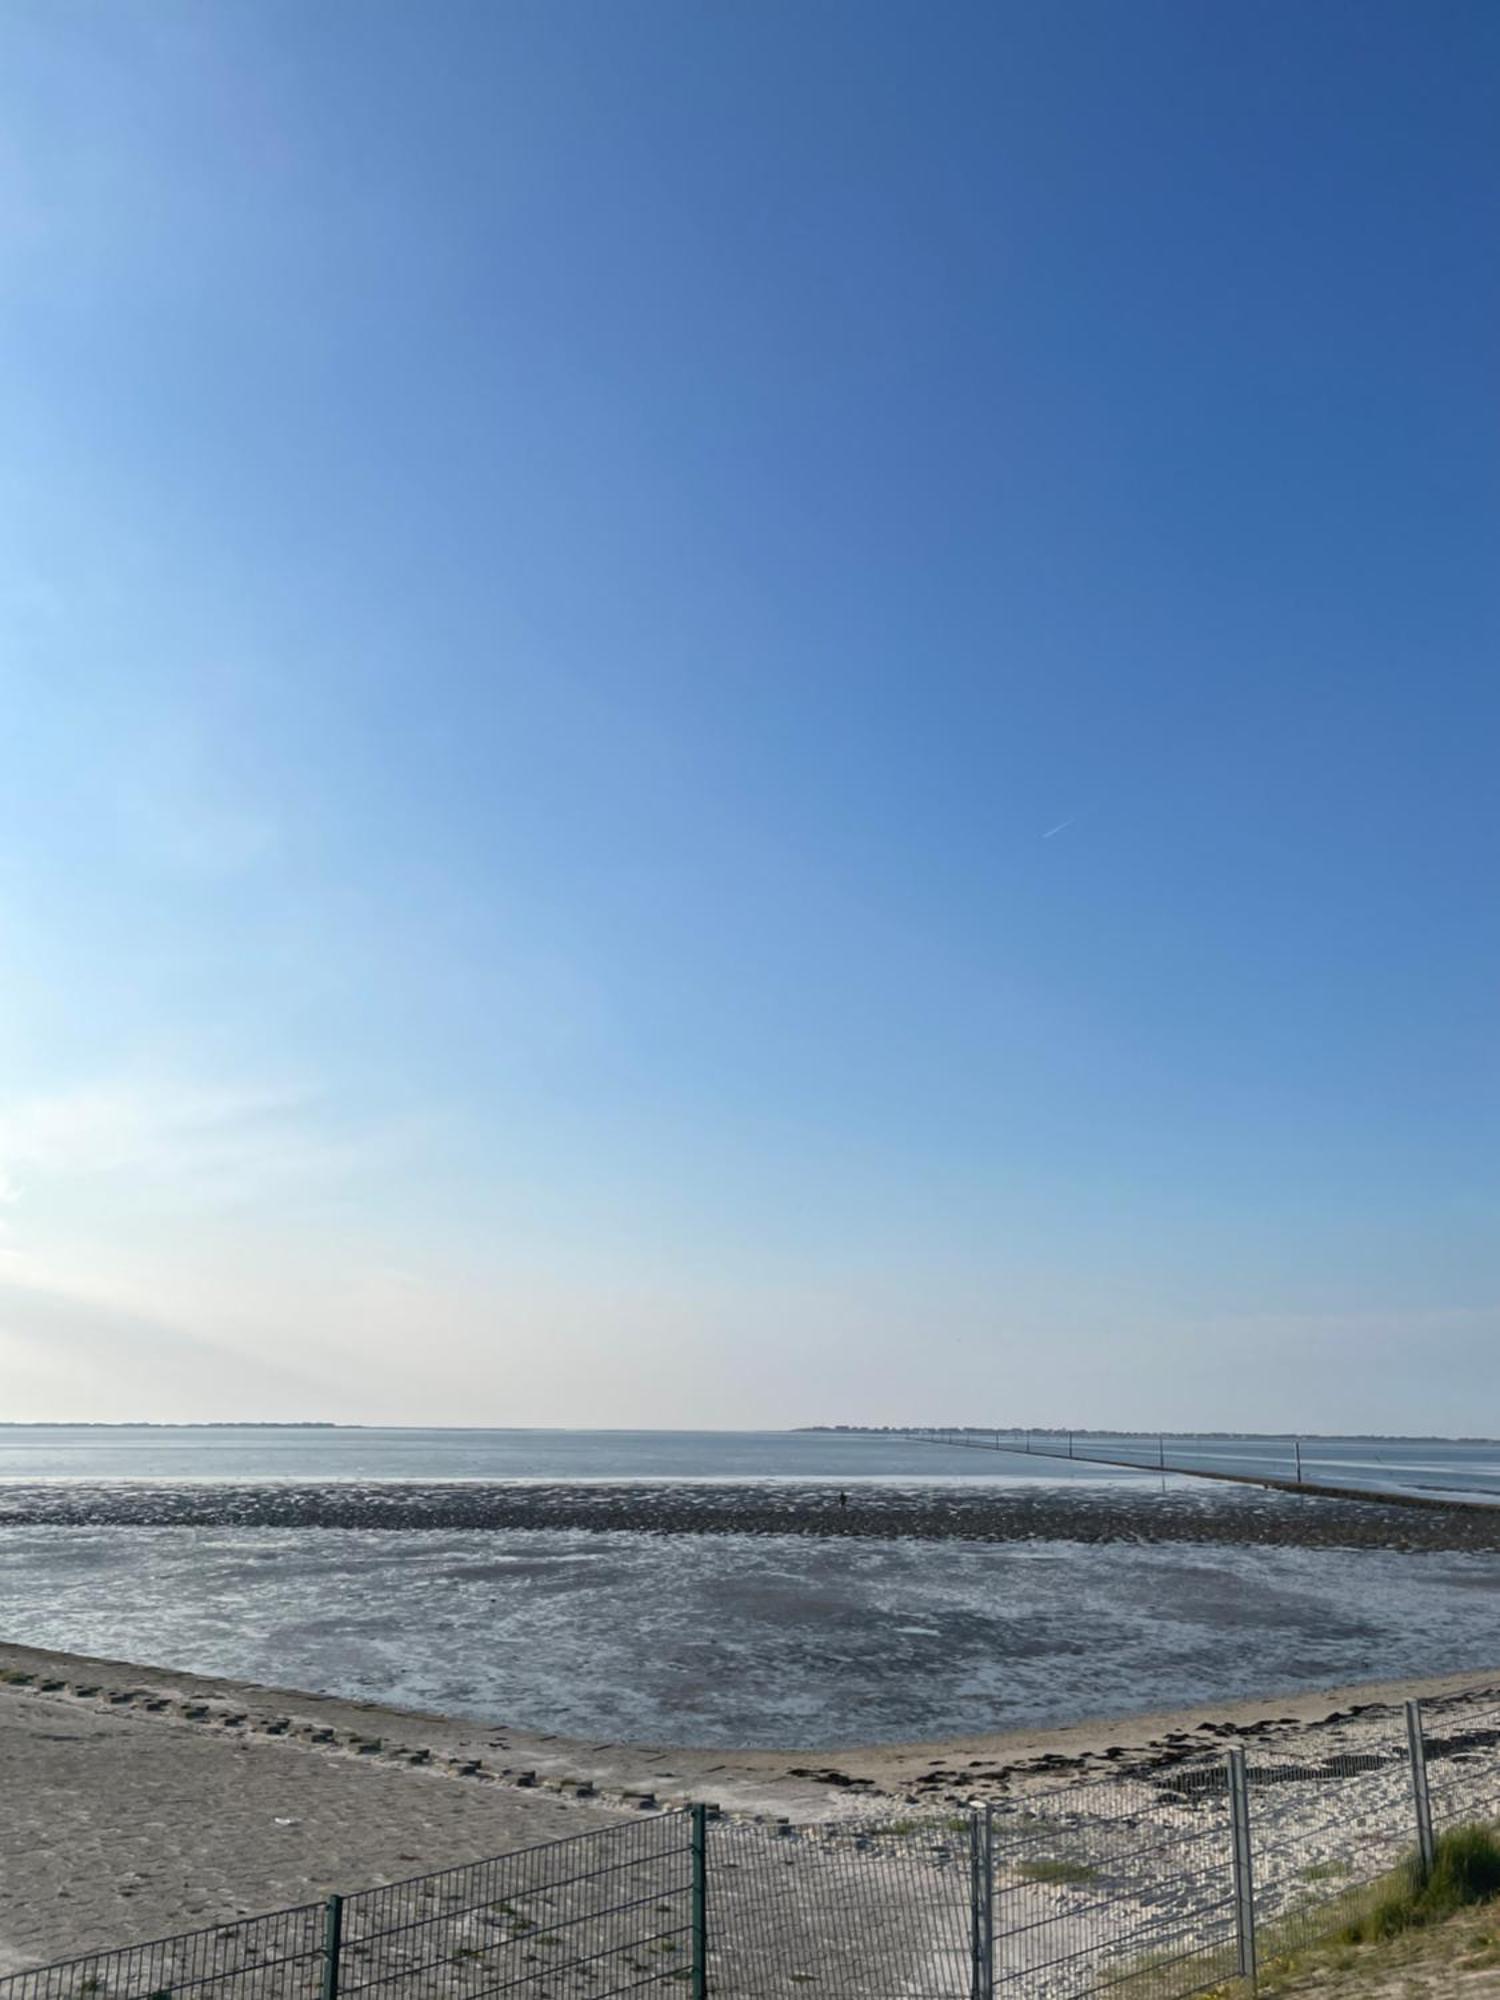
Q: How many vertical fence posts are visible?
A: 5